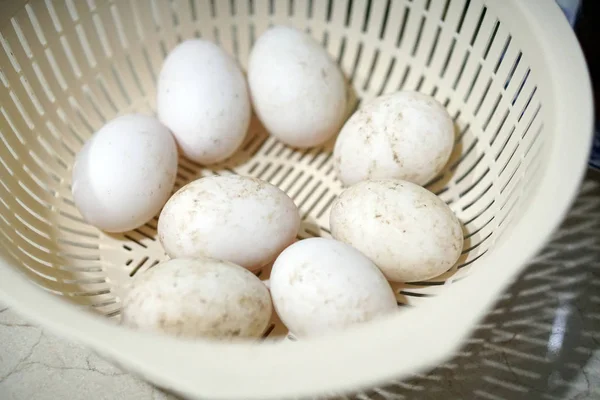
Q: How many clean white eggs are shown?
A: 3